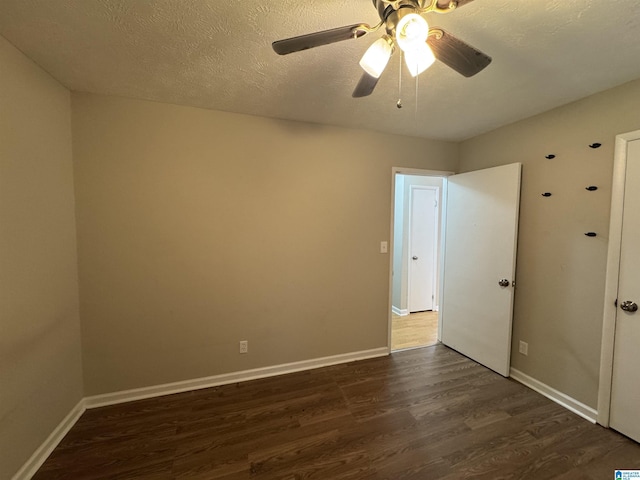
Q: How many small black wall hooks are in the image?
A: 5